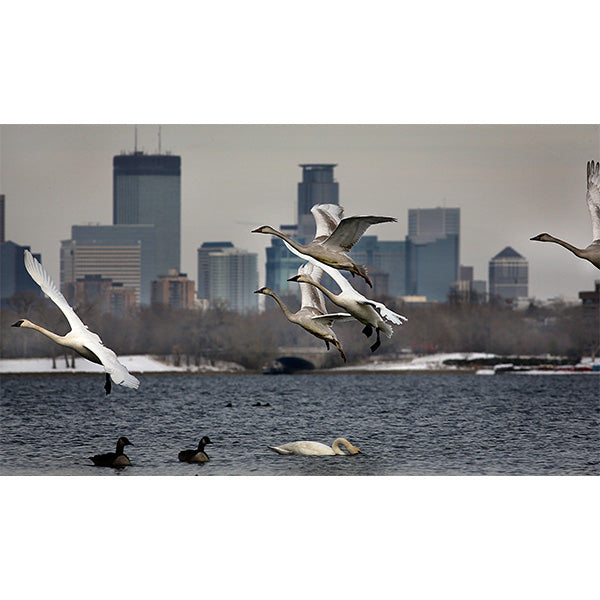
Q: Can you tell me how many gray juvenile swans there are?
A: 3